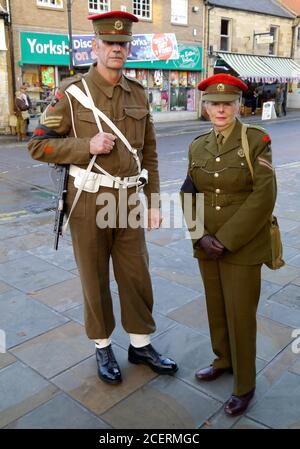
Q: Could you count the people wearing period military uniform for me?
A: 2